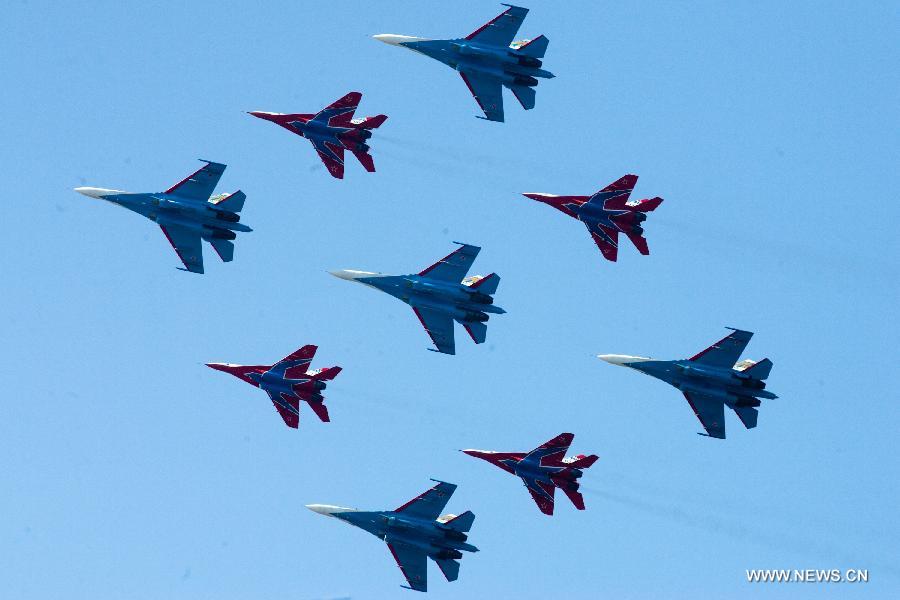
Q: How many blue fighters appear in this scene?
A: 5